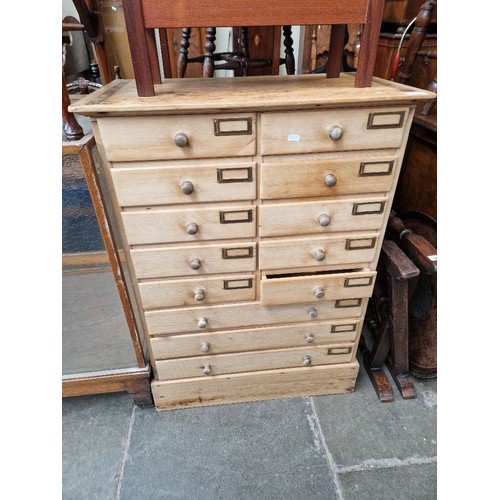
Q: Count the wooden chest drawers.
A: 13